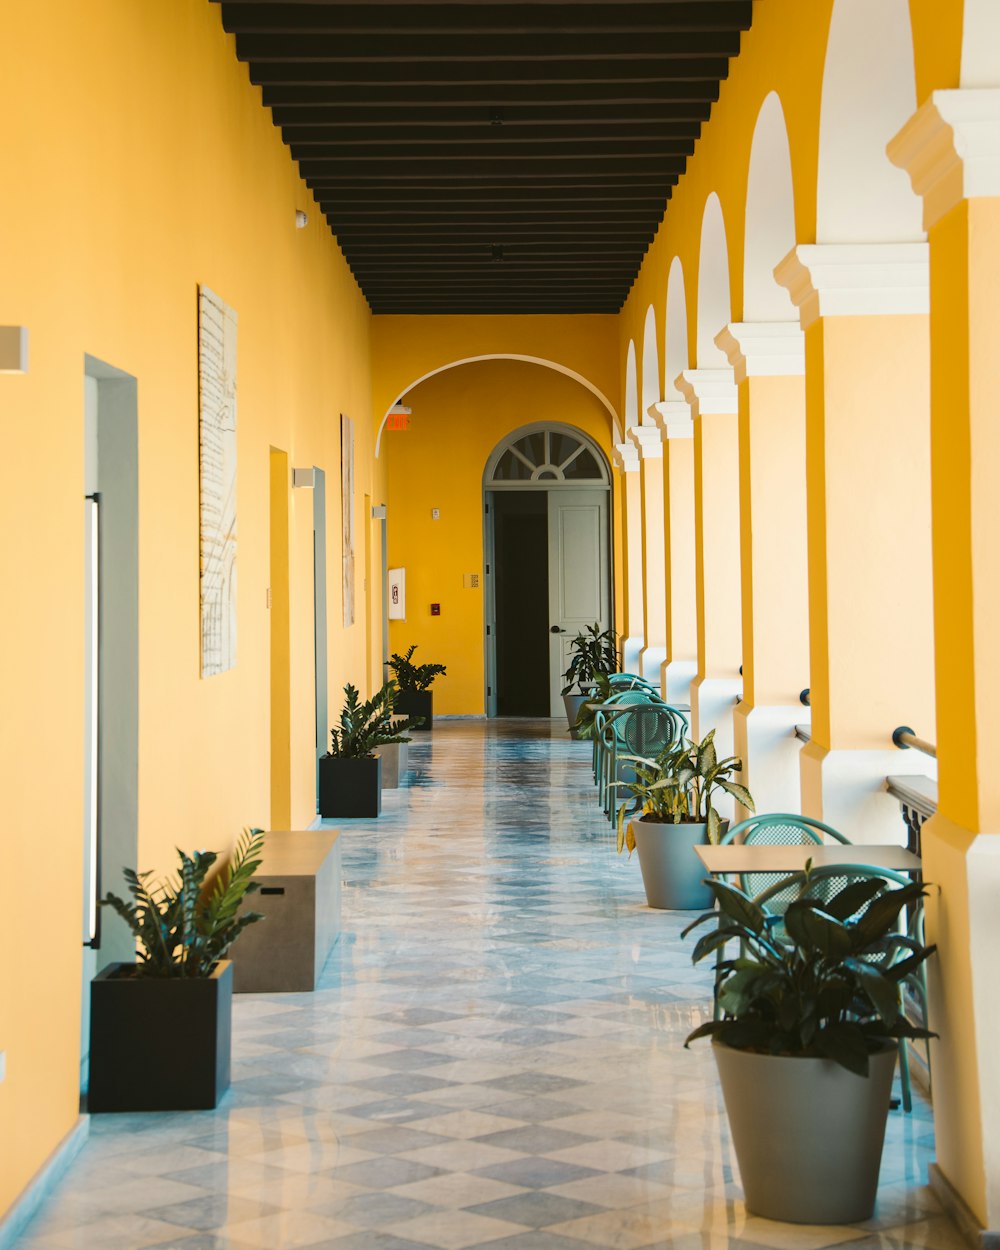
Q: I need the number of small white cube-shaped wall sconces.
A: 3